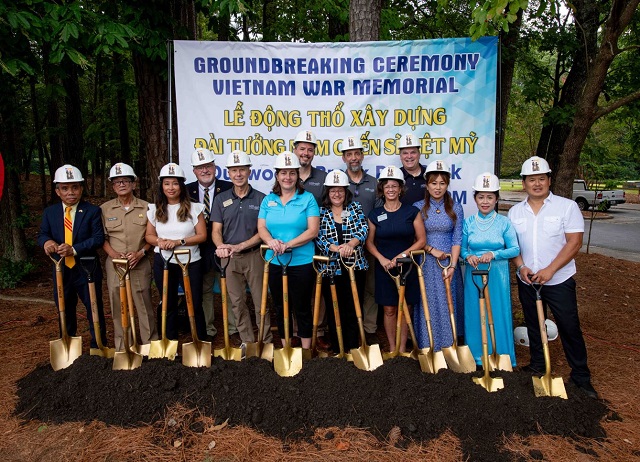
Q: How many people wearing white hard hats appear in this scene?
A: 14